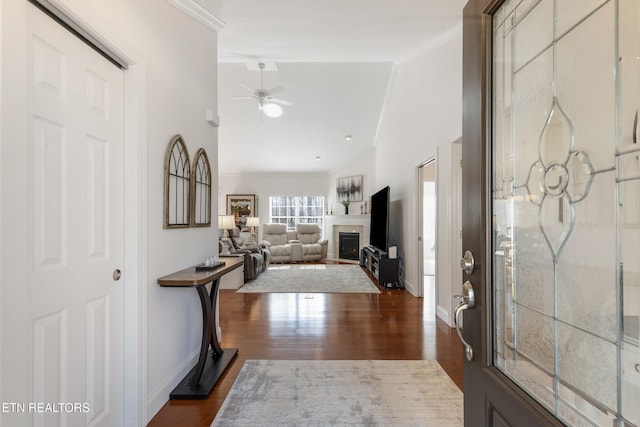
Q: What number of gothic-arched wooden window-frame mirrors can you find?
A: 2